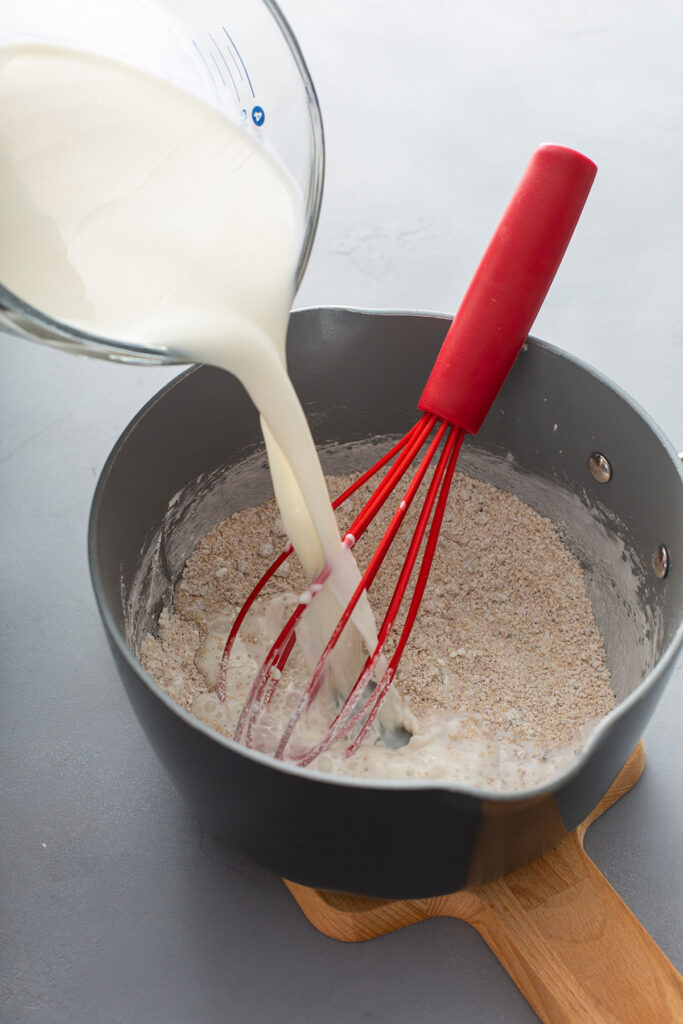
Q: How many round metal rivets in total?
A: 2